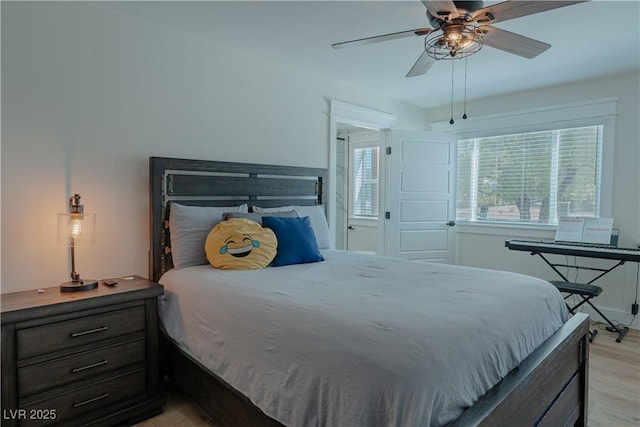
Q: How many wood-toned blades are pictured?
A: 5